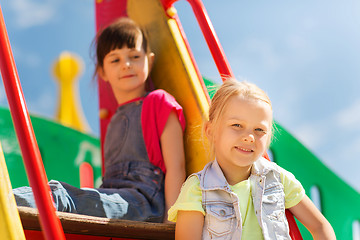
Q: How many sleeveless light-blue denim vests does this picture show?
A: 1